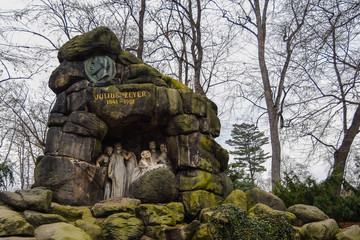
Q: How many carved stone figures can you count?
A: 6